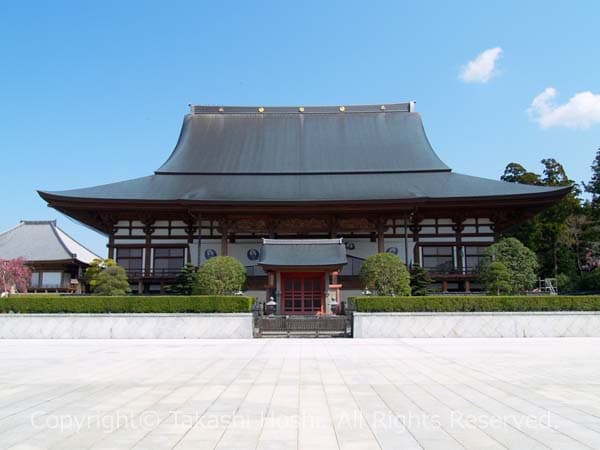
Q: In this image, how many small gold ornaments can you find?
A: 5